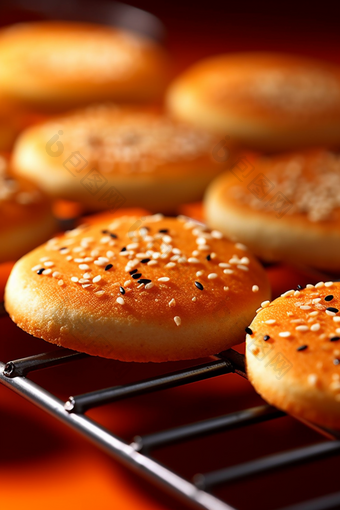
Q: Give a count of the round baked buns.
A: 7